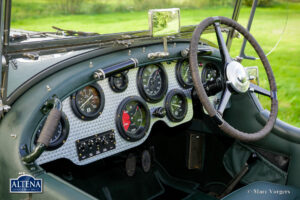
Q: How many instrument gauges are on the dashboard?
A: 8